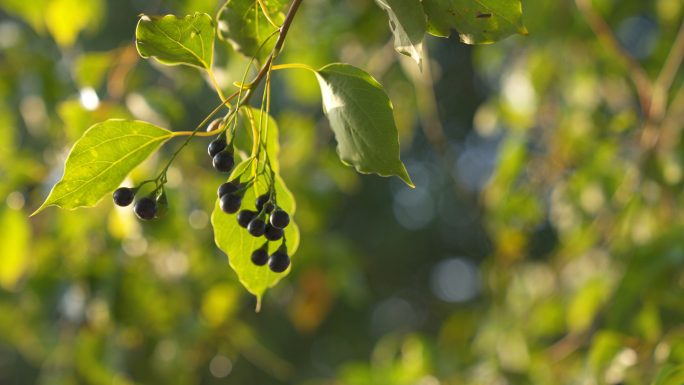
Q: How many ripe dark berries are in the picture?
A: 13